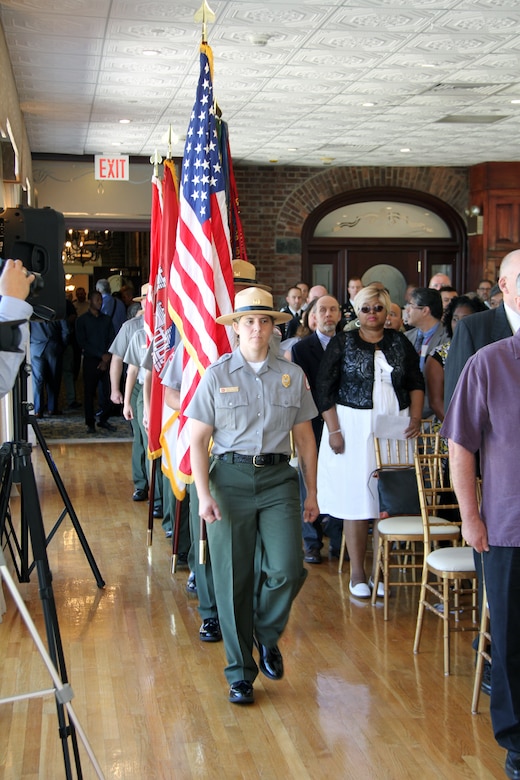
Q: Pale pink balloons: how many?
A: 0